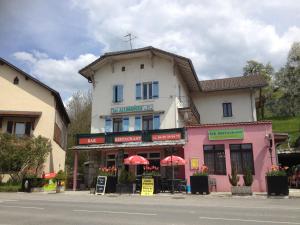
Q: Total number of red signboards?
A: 3